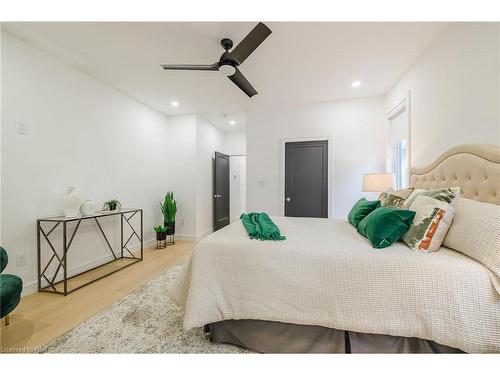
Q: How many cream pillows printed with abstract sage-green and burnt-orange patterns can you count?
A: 2